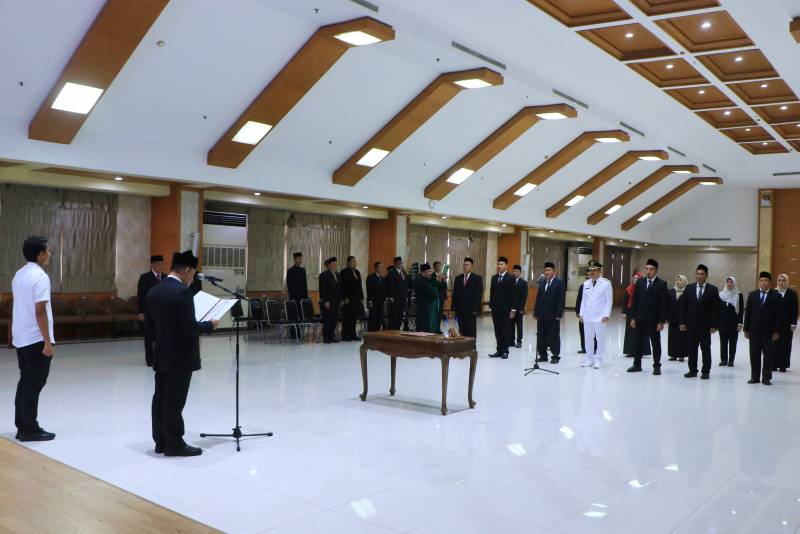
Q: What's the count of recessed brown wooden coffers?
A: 14